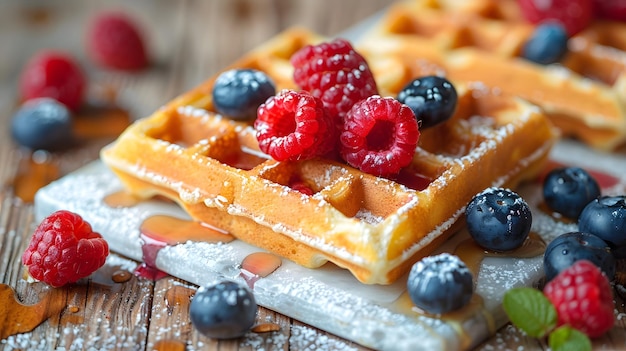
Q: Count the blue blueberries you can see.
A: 10